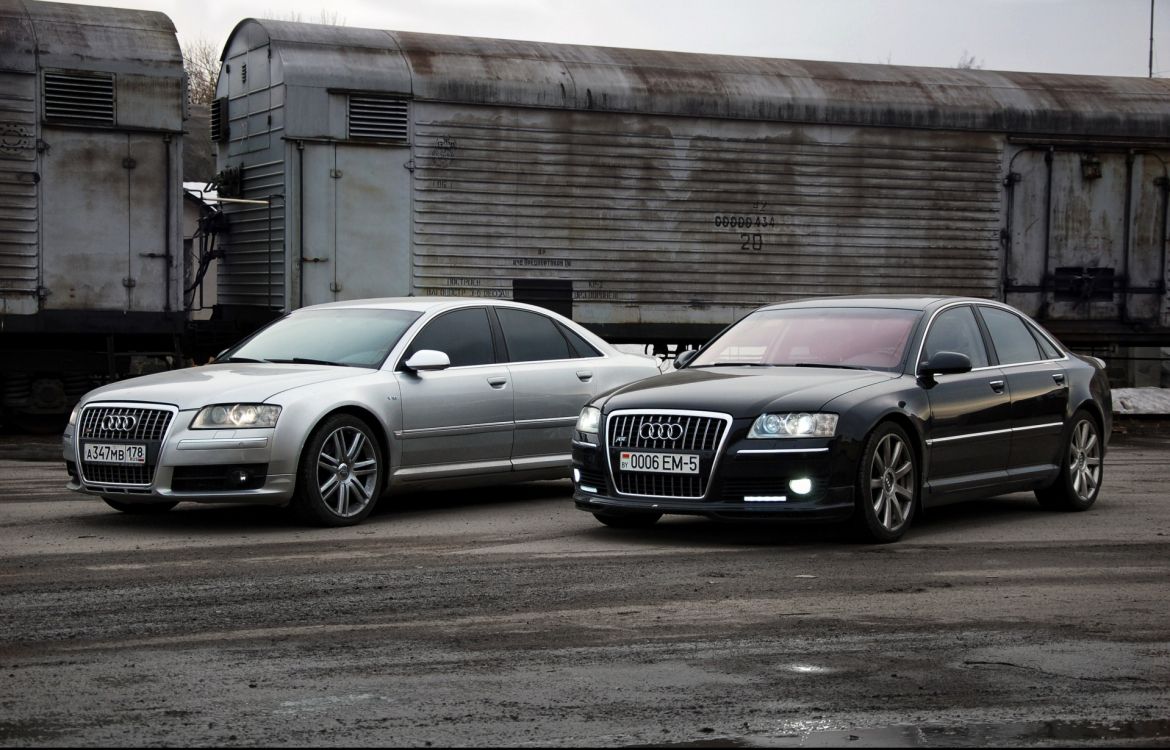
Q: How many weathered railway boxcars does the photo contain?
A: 2